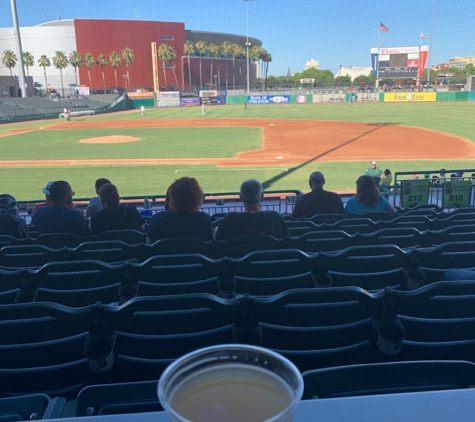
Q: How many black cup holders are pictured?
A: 8